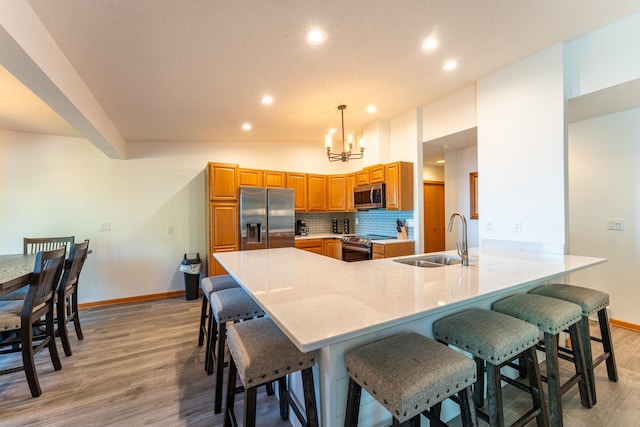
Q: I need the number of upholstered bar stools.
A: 7